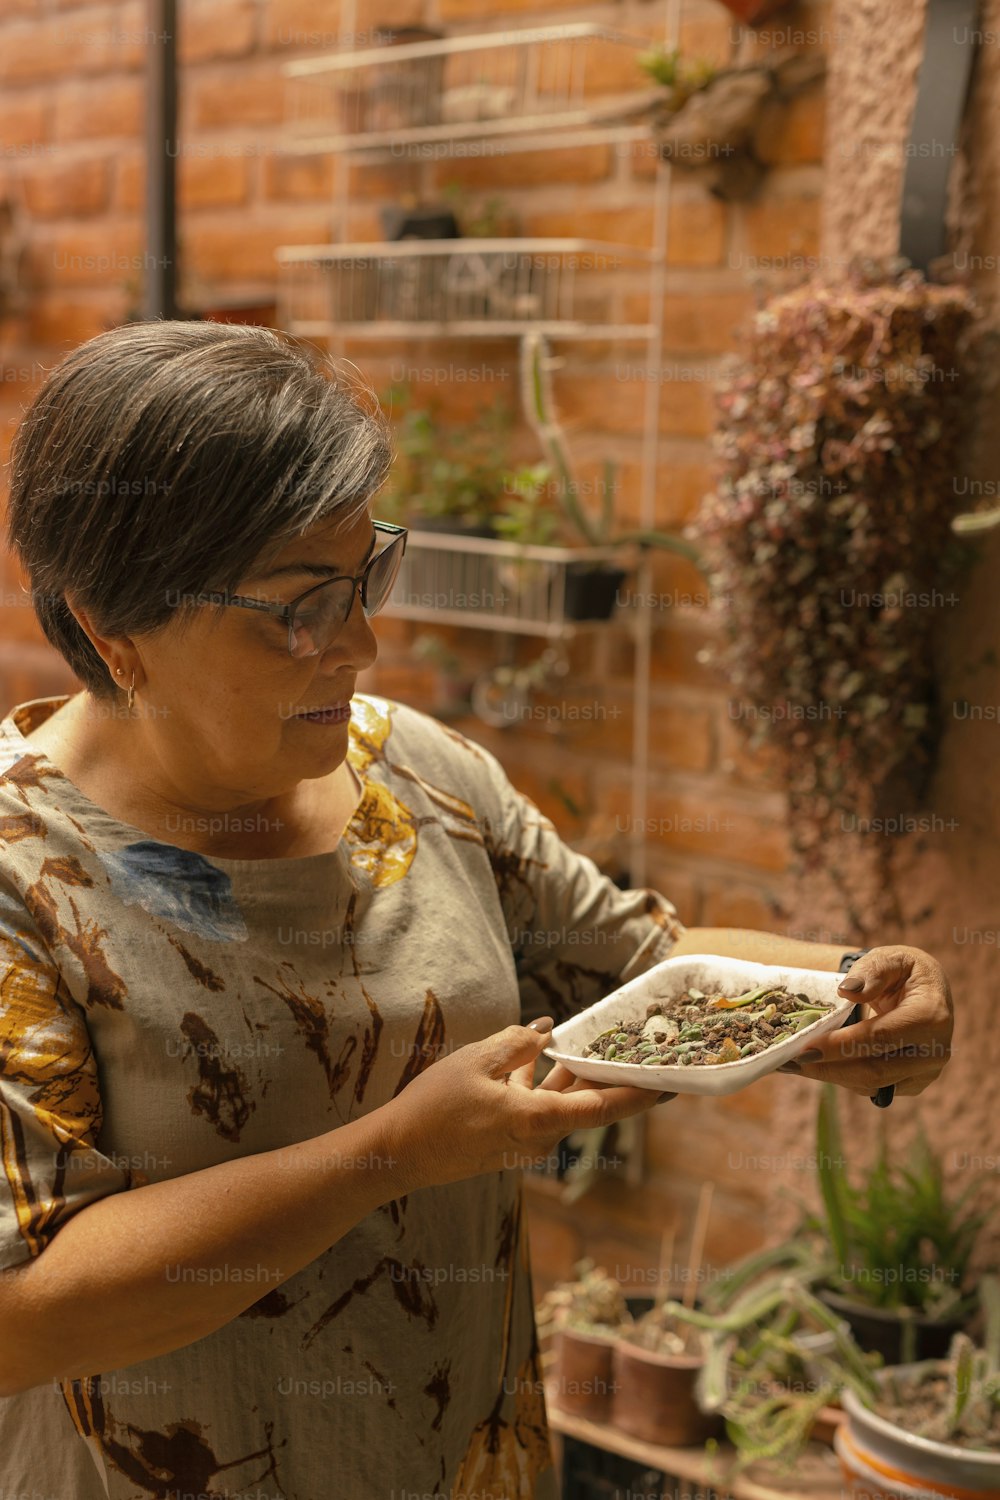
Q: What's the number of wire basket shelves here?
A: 3